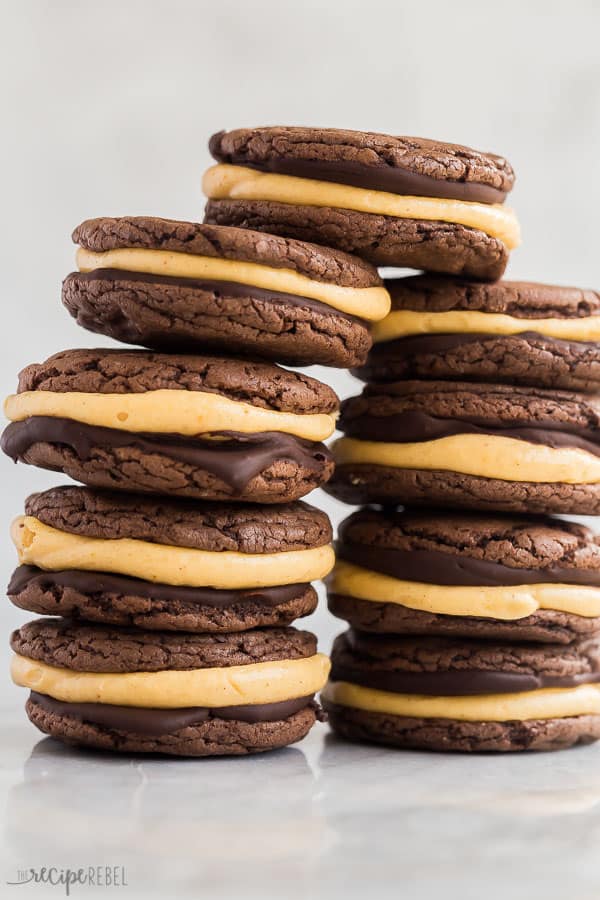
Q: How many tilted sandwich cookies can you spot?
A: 2